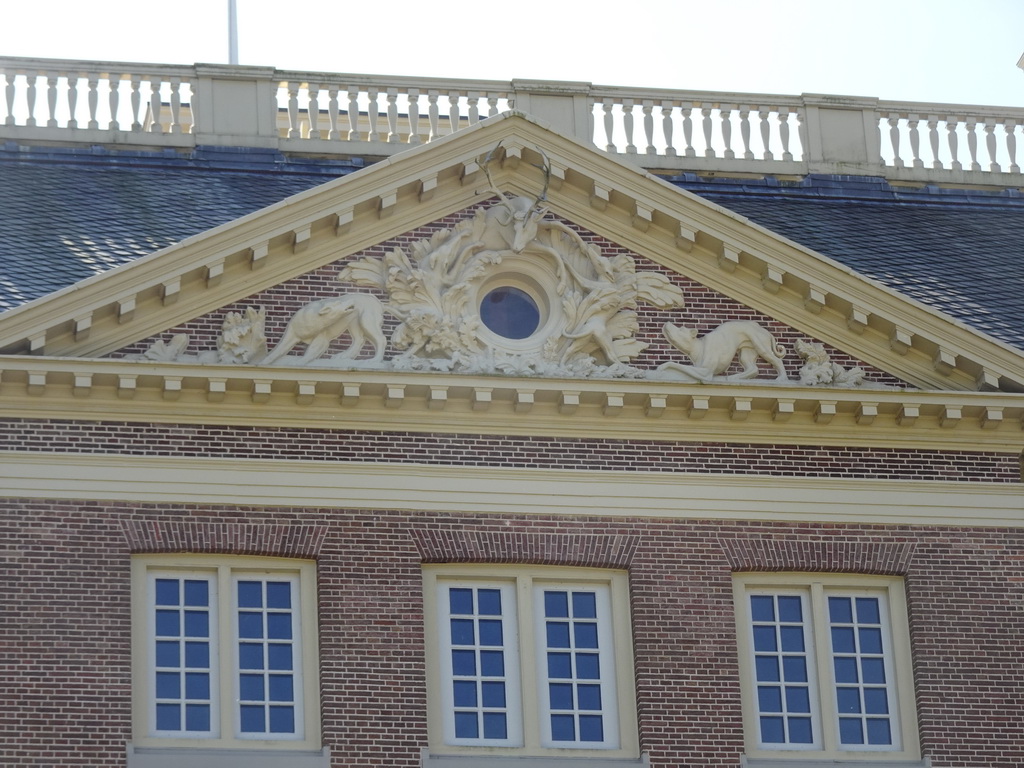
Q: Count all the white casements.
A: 6